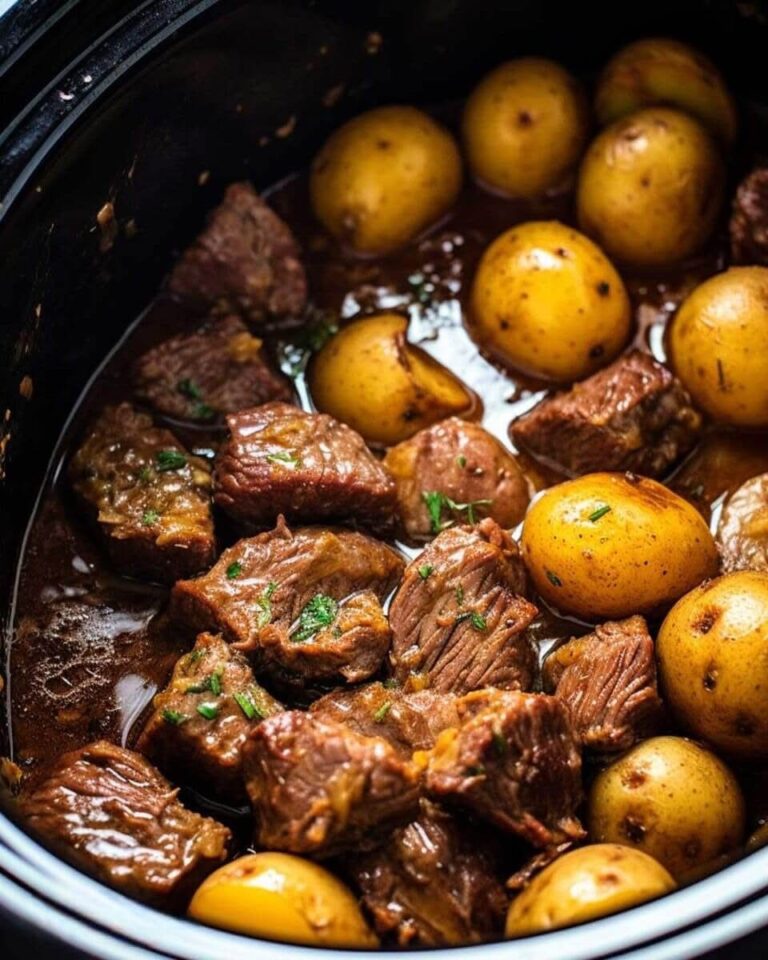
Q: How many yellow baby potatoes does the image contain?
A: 12